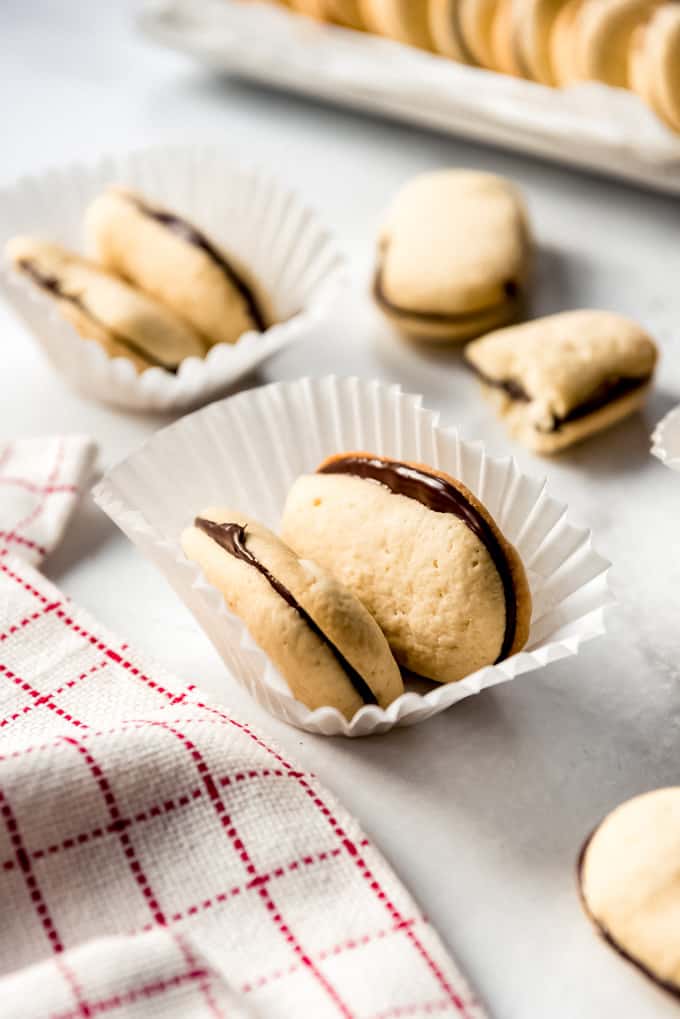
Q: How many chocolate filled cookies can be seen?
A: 7